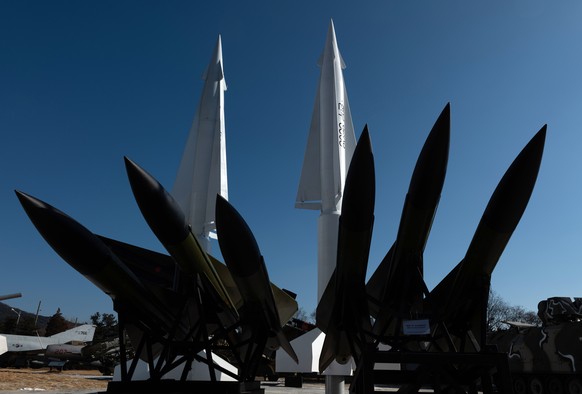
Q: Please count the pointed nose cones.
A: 8